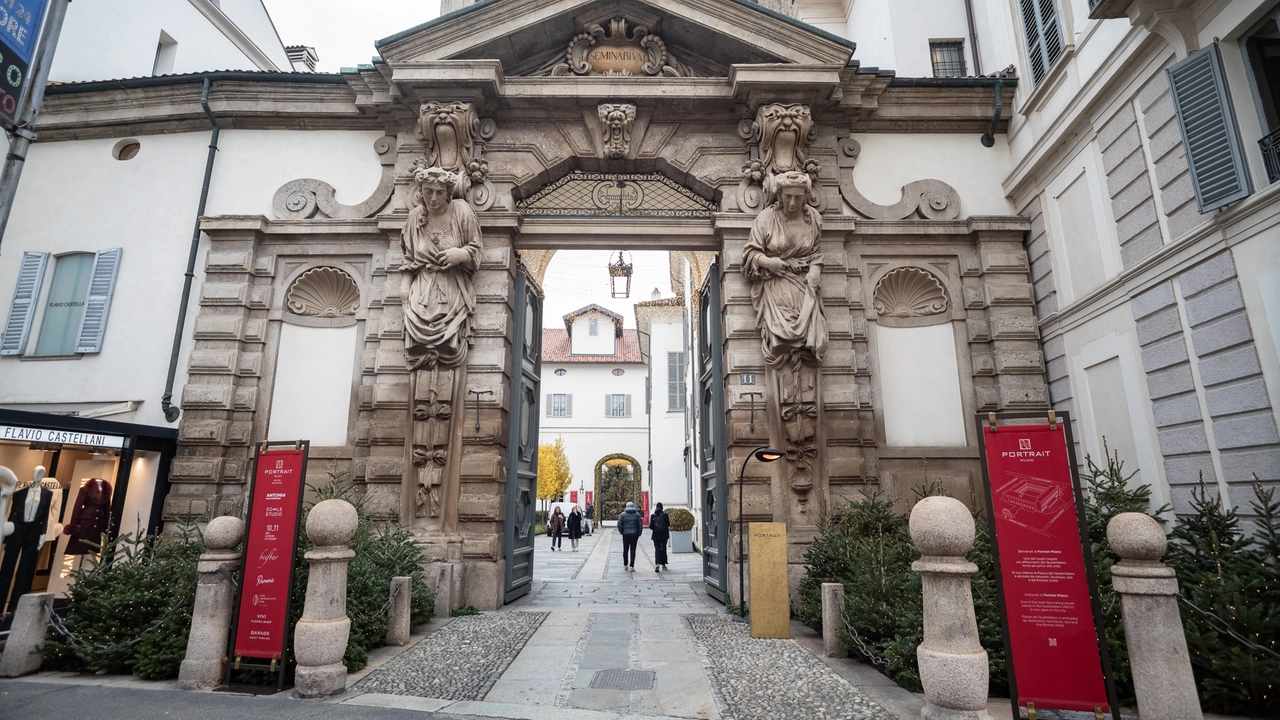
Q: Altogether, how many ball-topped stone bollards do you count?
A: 4